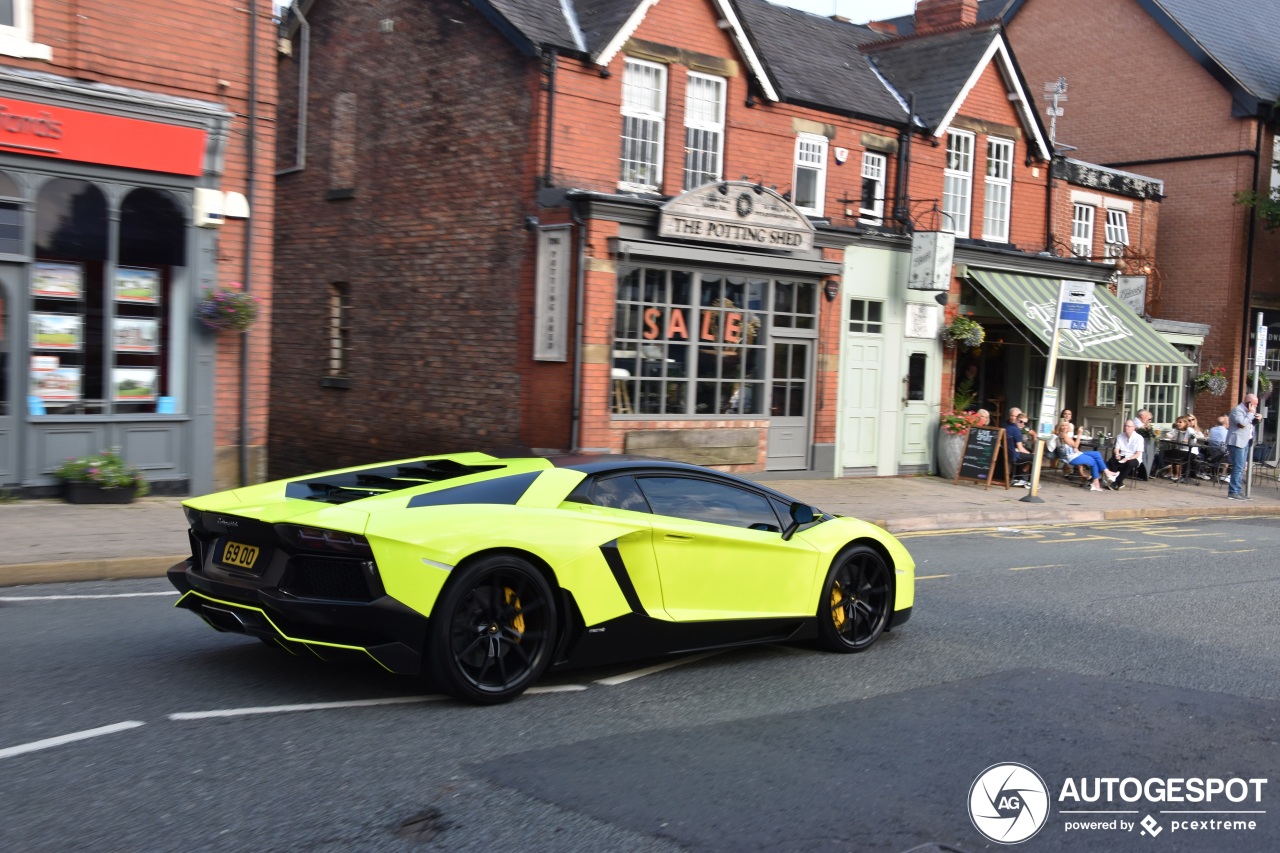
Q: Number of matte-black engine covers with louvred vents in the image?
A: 1